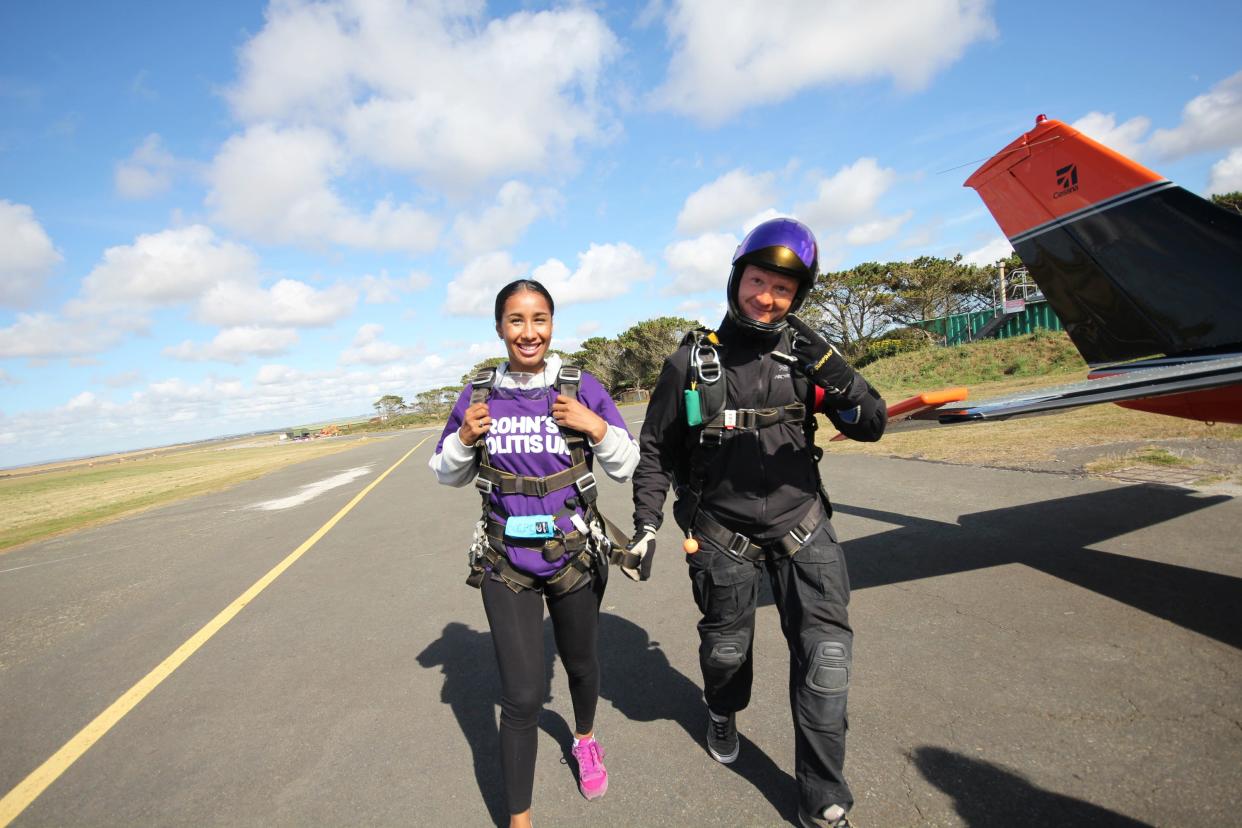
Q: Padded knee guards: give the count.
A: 2